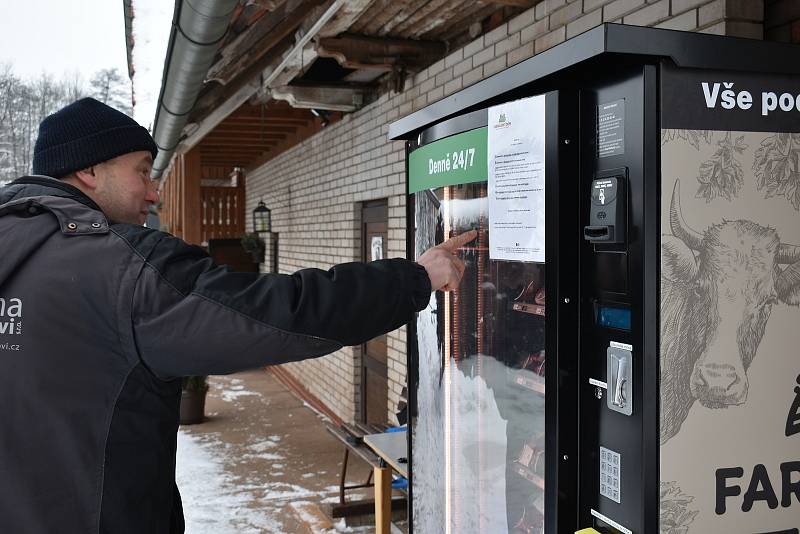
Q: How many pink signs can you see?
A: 0